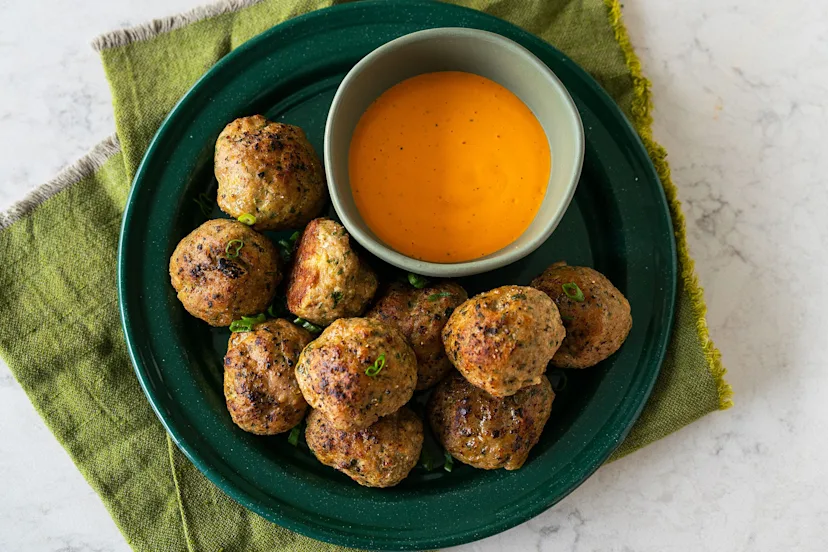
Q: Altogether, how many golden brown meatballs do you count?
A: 10